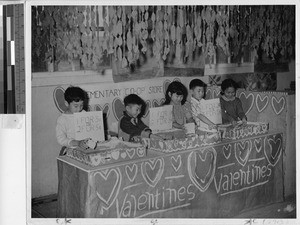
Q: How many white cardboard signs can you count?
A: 3